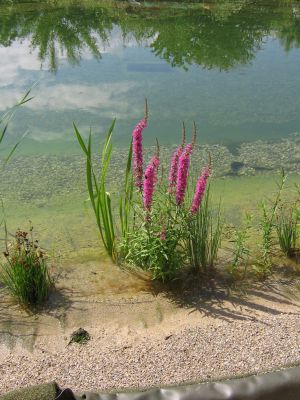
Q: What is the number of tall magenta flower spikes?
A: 5